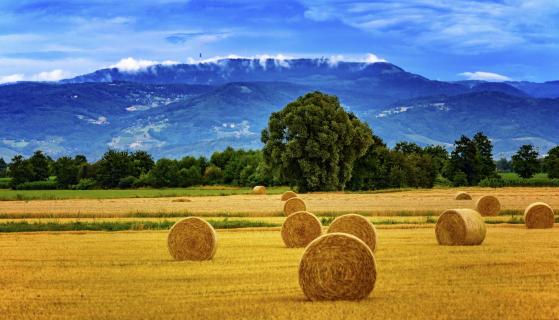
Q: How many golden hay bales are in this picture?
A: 11